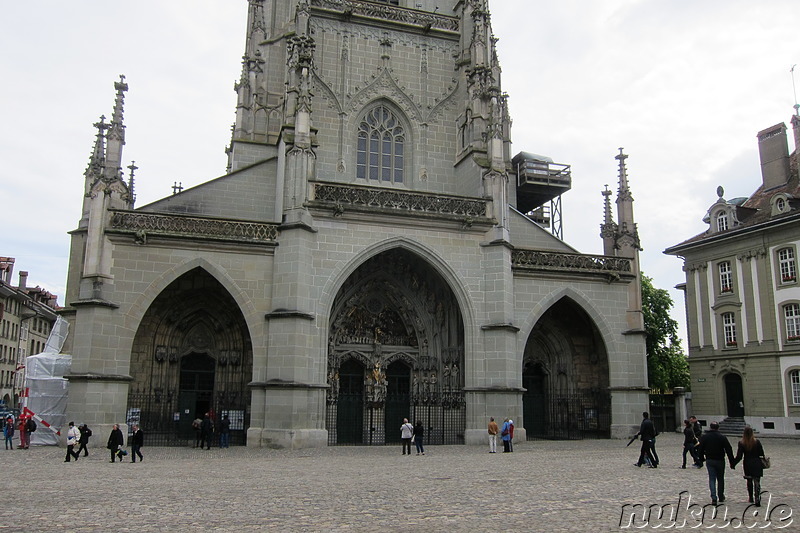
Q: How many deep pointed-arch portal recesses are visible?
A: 3